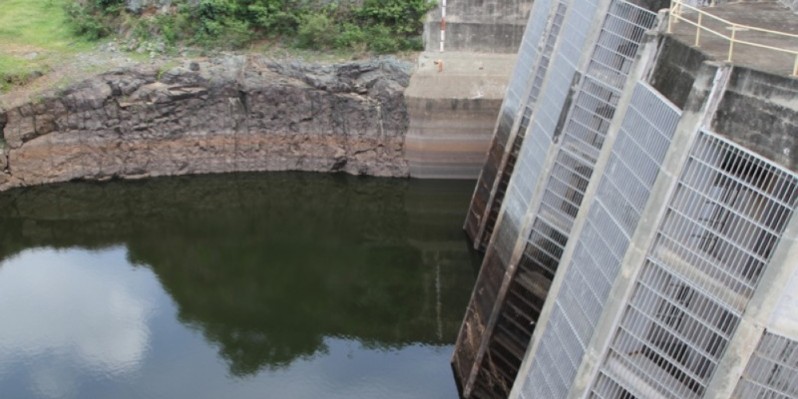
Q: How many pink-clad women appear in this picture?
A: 0